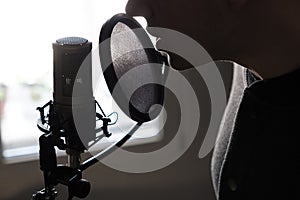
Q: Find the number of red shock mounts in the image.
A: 0